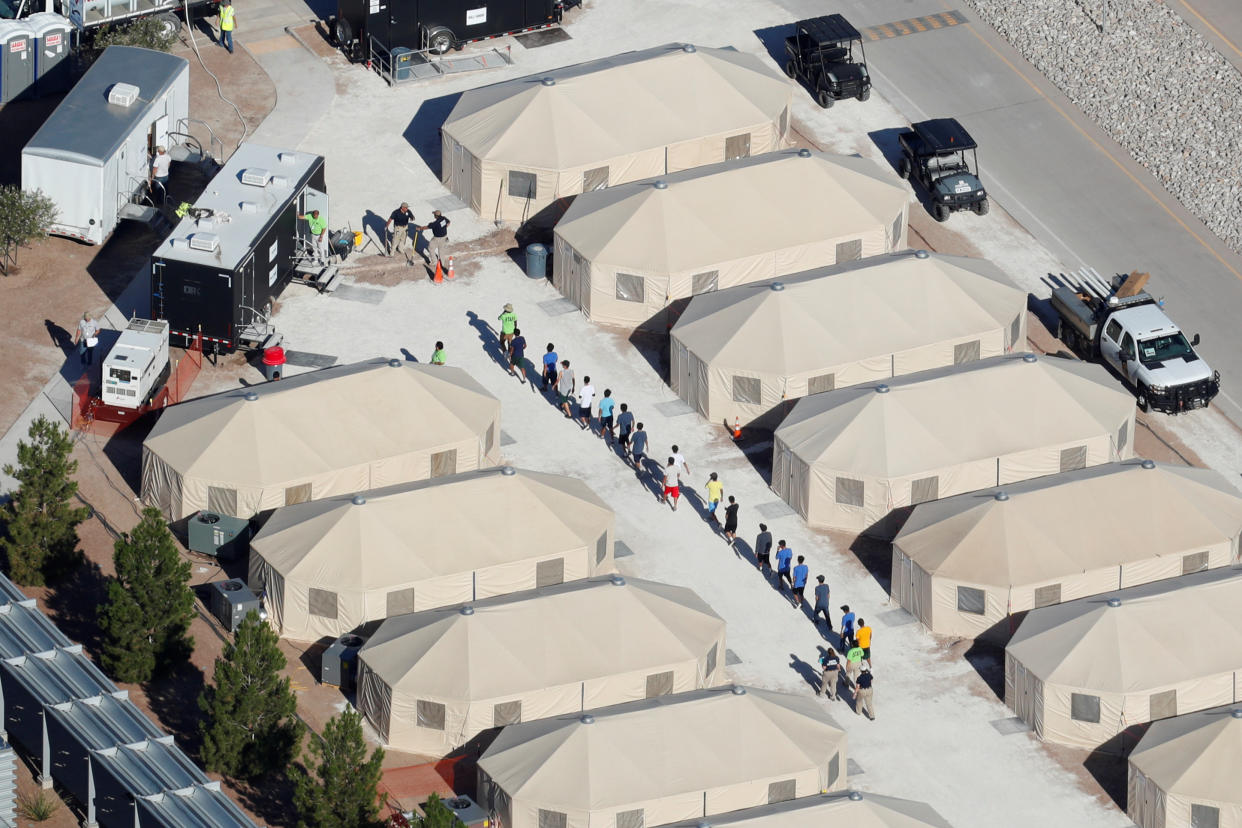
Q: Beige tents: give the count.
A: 12